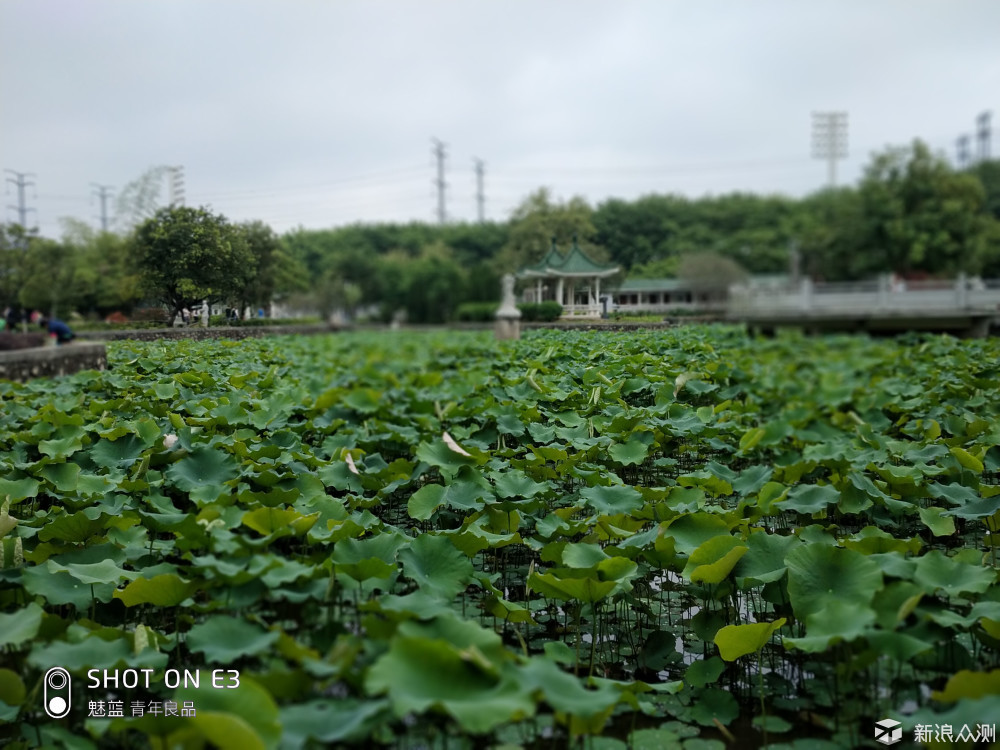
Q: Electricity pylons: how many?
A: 6